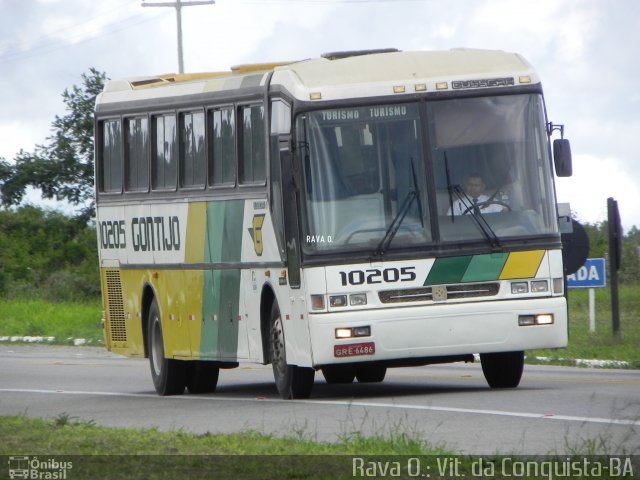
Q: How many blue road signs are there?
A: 1